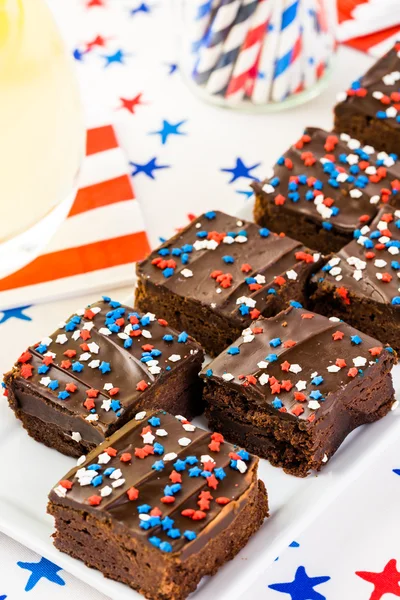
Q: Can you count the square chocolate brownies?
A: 7